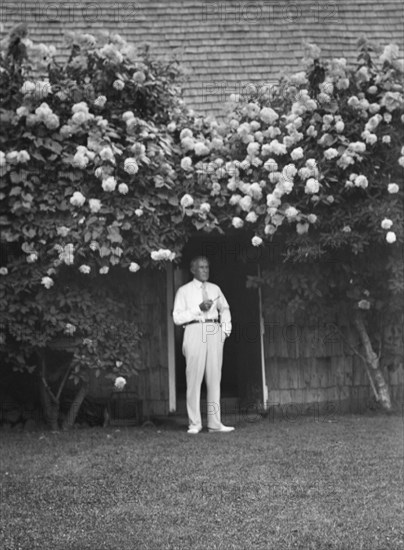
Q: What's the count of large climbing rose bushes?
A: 2